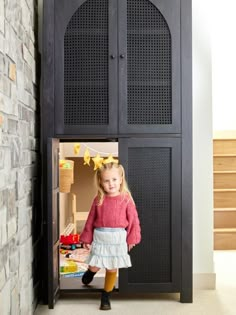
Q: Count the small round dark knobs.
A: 2